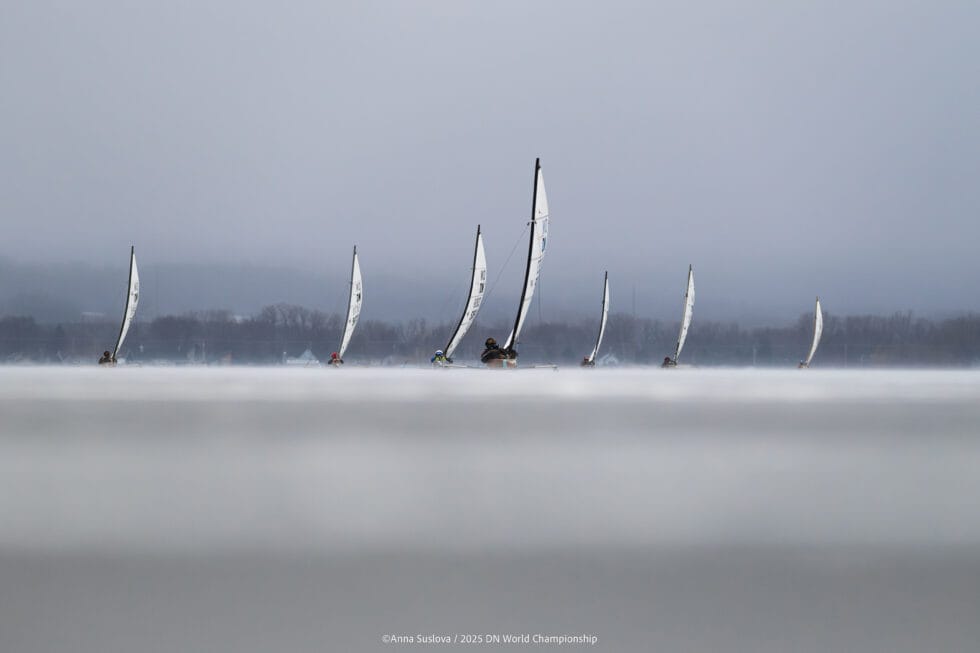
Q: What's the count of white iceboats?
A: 7